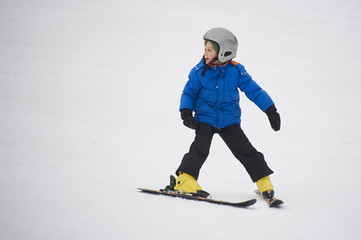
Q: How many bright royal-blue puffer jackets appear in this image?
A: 1